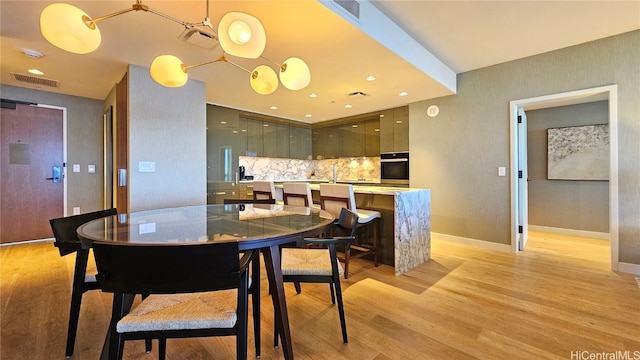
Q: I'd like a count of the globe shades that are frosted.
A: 5